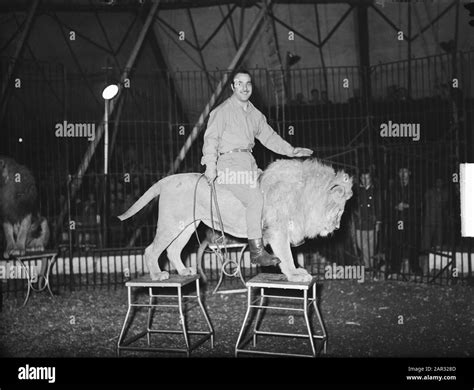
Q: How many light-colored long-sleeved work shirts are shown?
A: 1